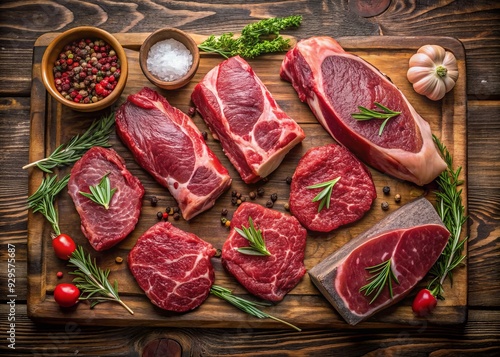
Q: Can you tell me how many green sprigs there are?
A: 11